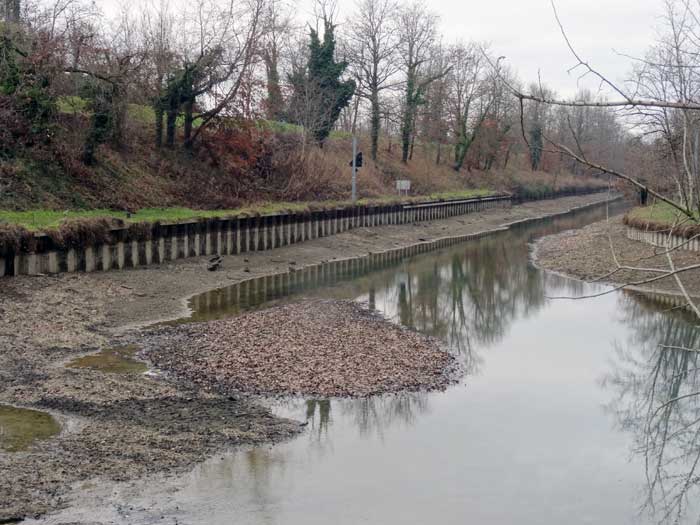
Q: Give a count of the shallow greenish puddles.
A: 2